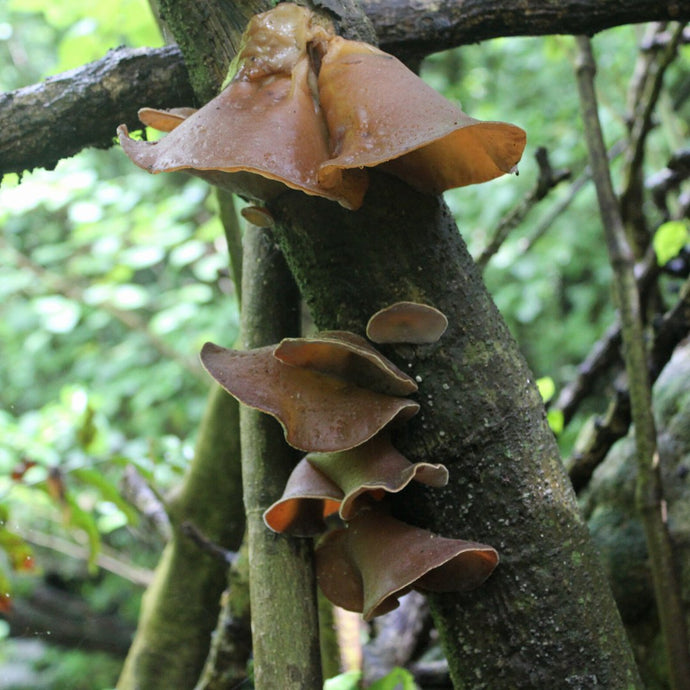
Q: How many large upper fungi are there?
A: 2